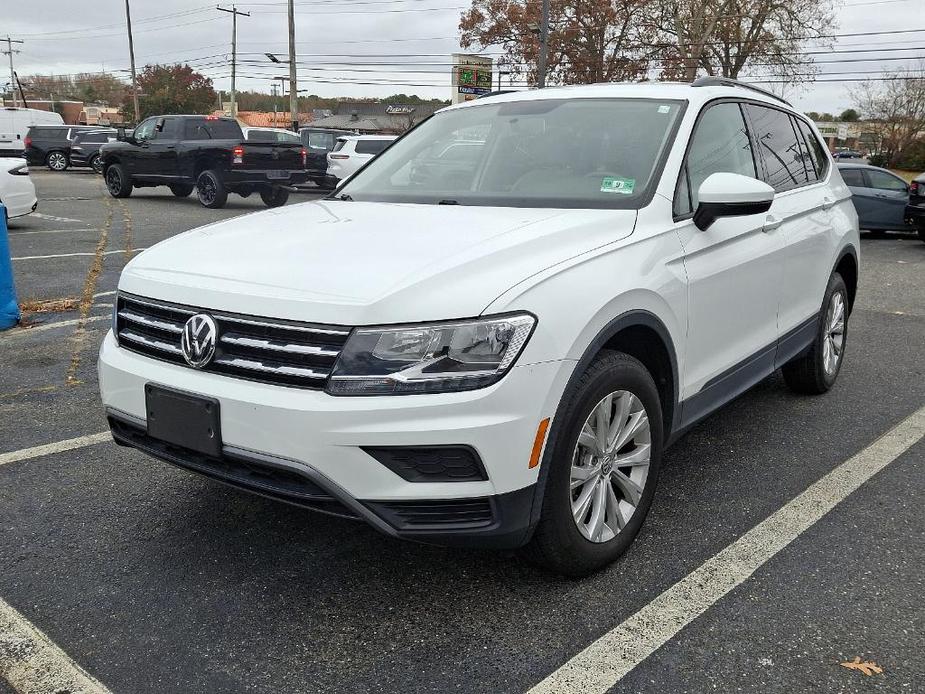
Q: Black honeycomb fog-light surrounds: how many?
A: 1